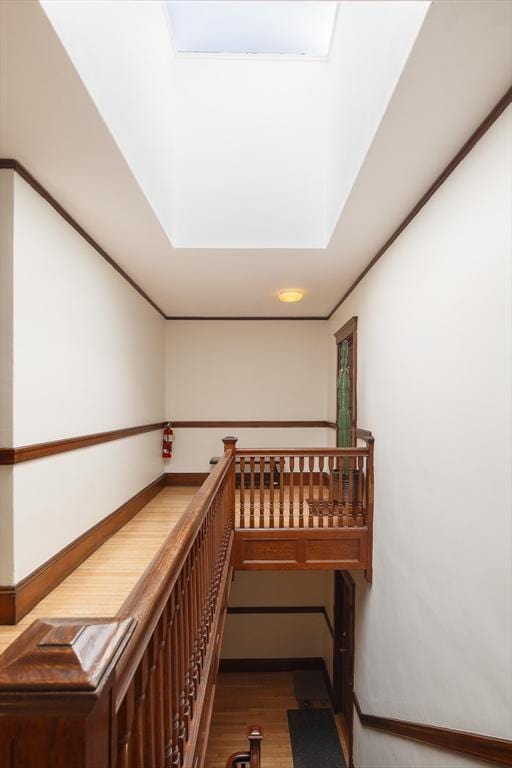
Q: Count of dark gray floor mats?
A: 2